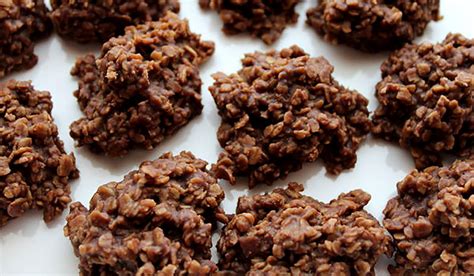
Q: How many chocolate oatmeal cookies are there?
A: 11